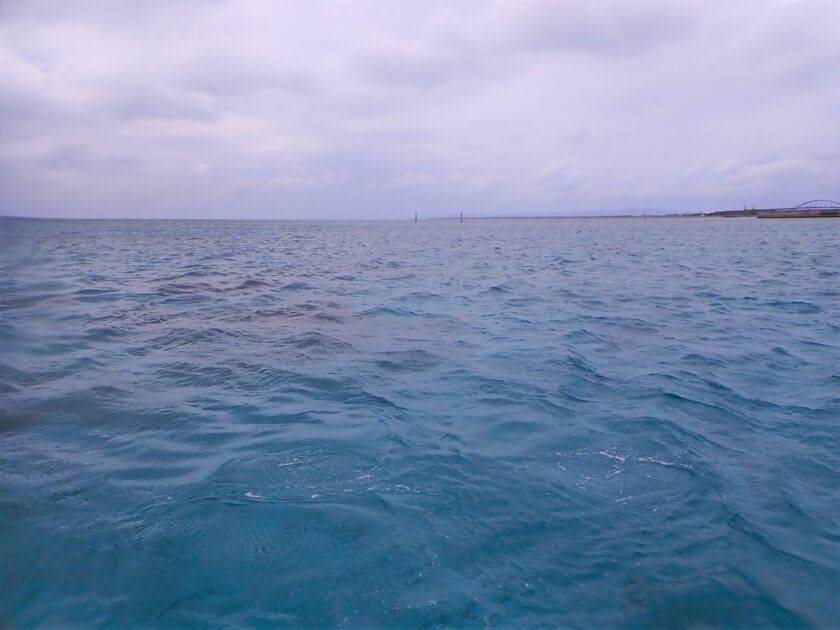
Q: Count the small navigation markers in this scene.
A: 2